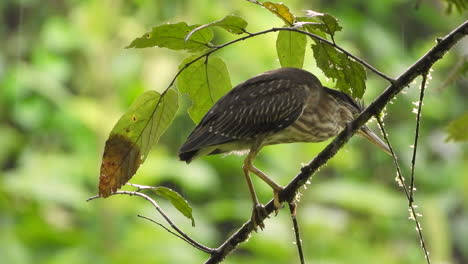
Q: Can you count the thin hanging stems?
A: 3